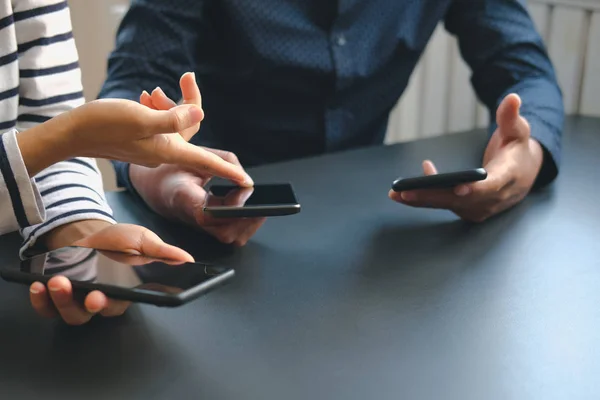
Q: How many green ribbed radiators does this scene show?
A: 0